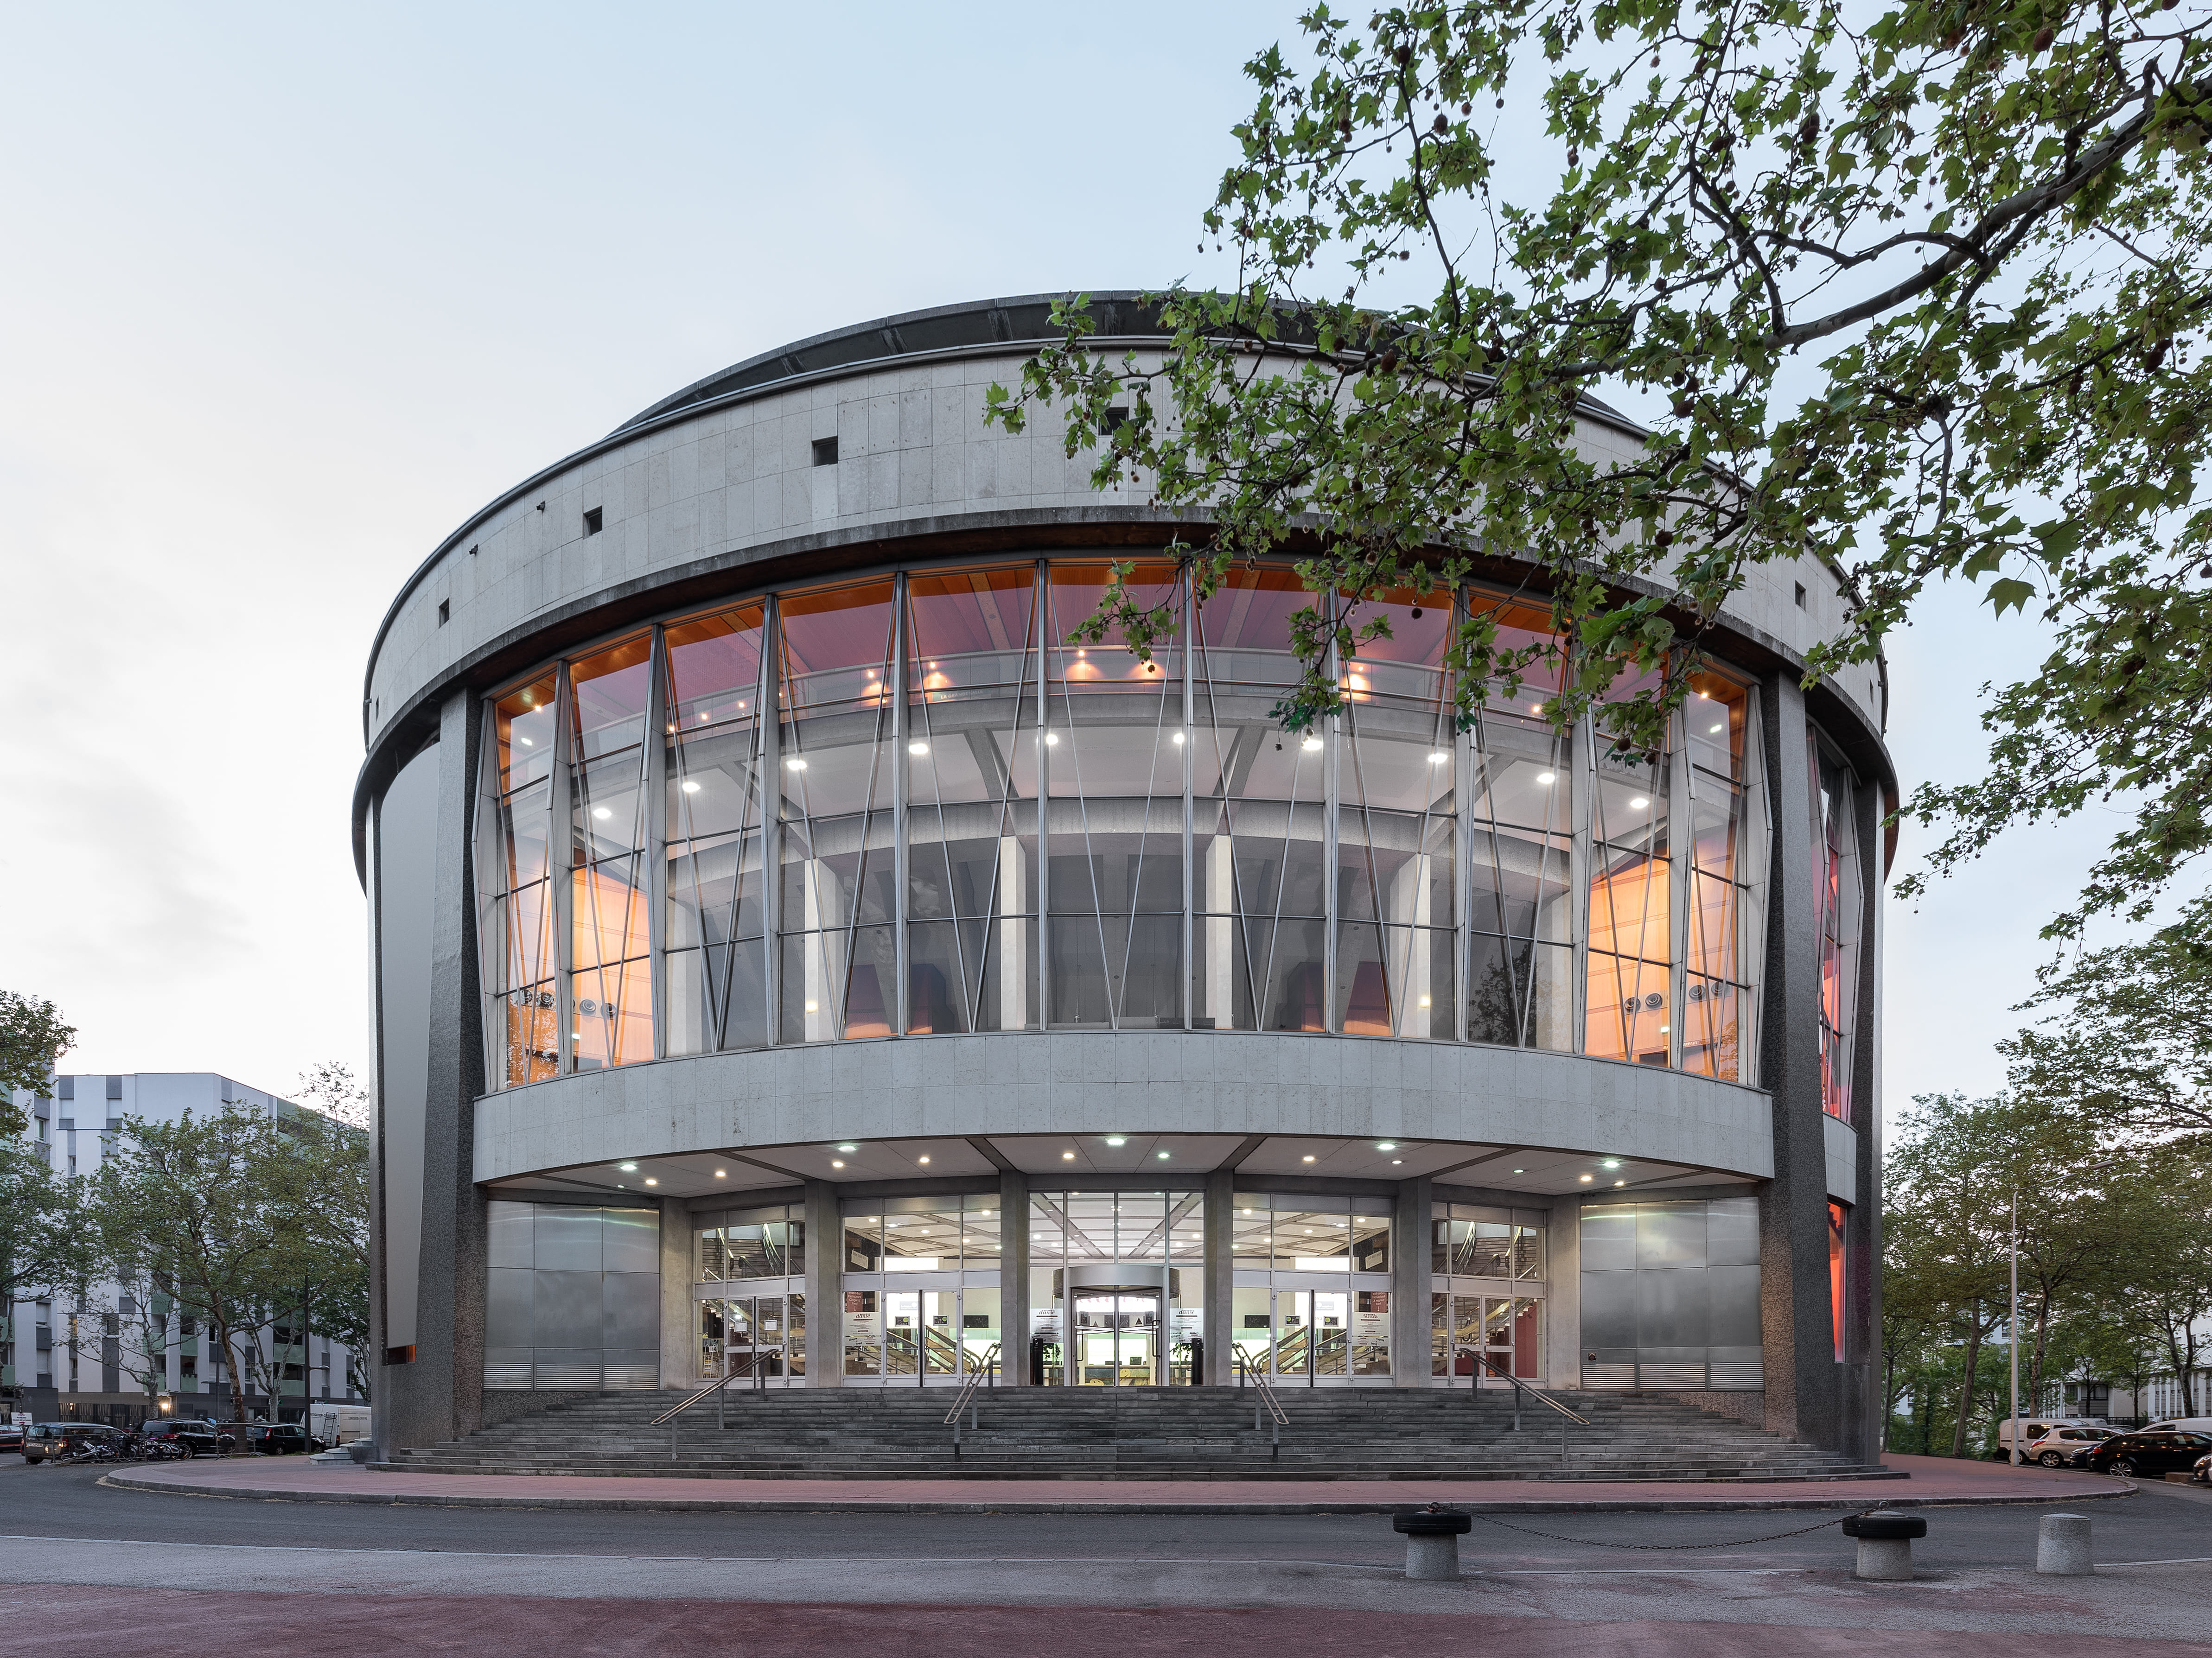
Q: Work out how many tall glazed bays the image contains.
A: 11